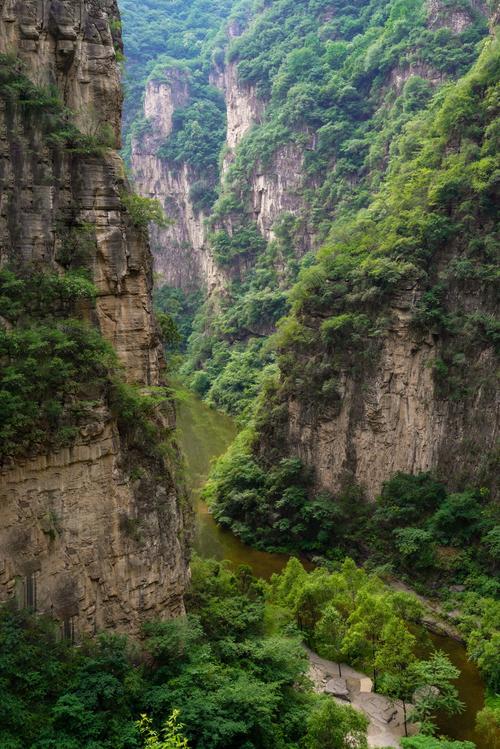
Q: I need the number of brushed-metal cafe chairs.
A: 0